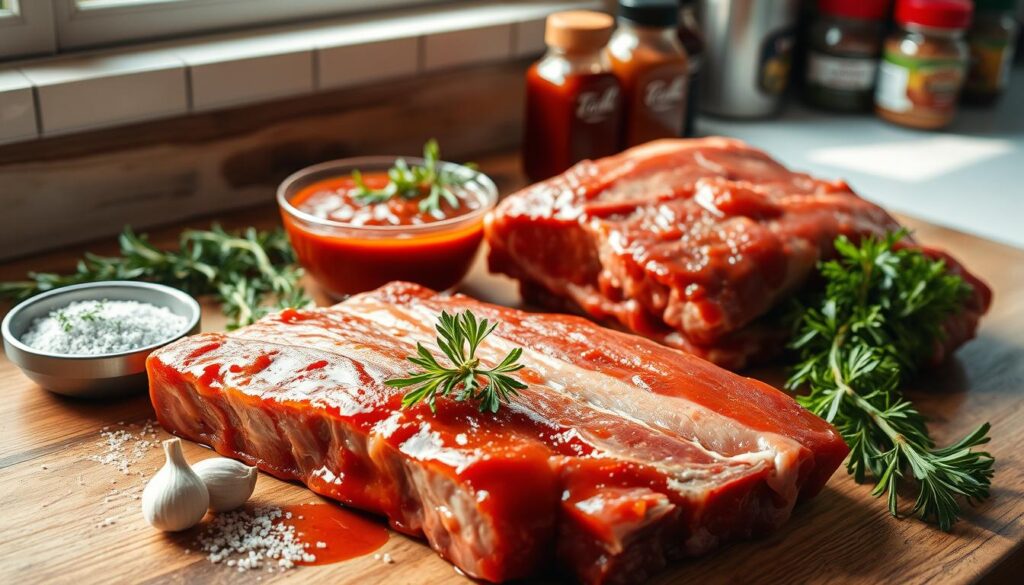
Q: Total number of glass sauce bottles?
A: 2